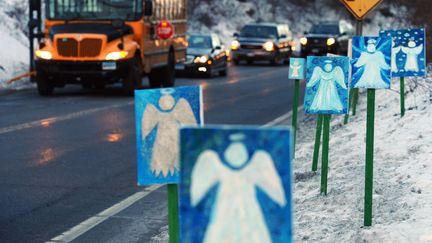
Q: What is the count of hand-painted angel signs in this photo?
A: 6